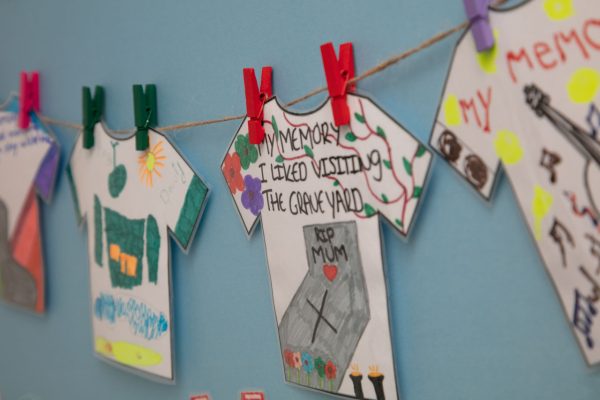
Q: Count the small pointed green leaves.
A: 14